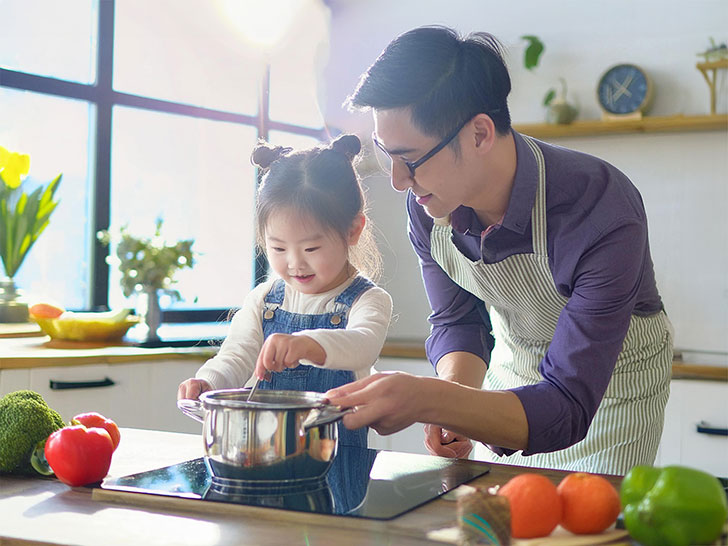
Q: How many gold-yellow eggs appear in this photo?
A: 0